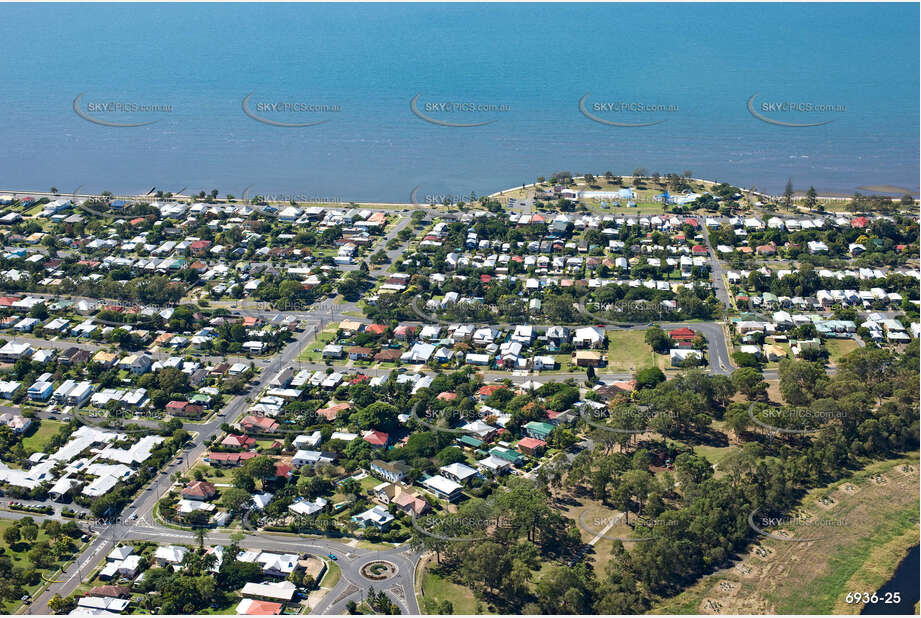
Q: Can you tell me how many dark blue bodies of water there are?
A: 1